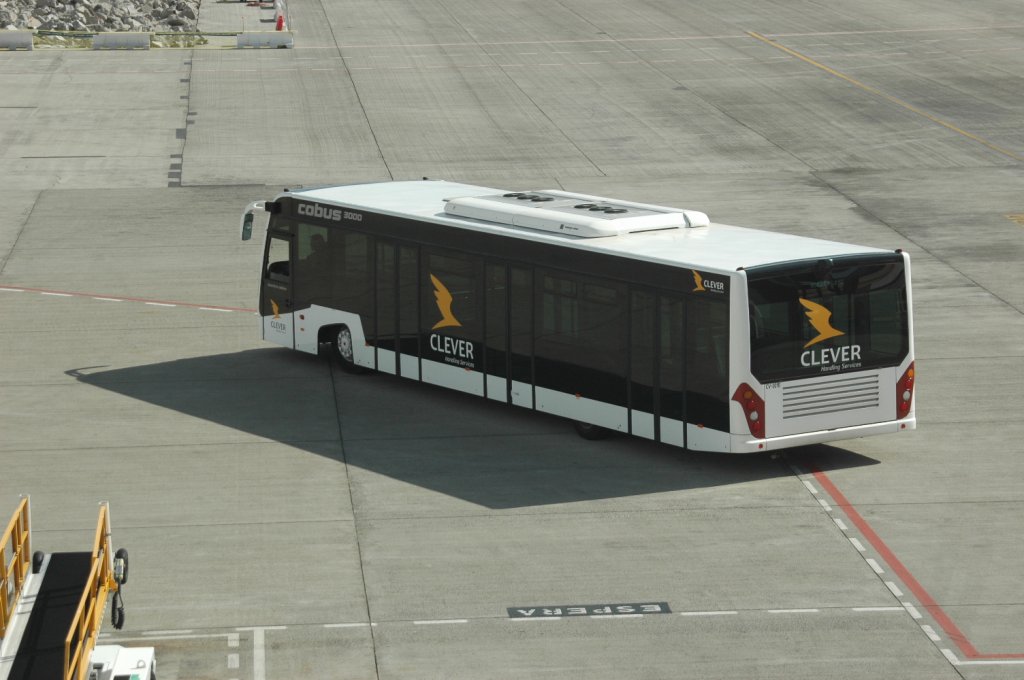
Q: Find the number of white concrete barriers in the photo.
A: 3